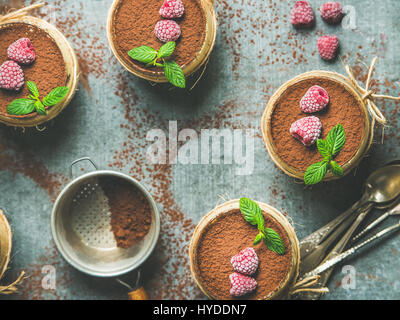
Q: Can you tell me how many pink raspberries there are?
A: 11